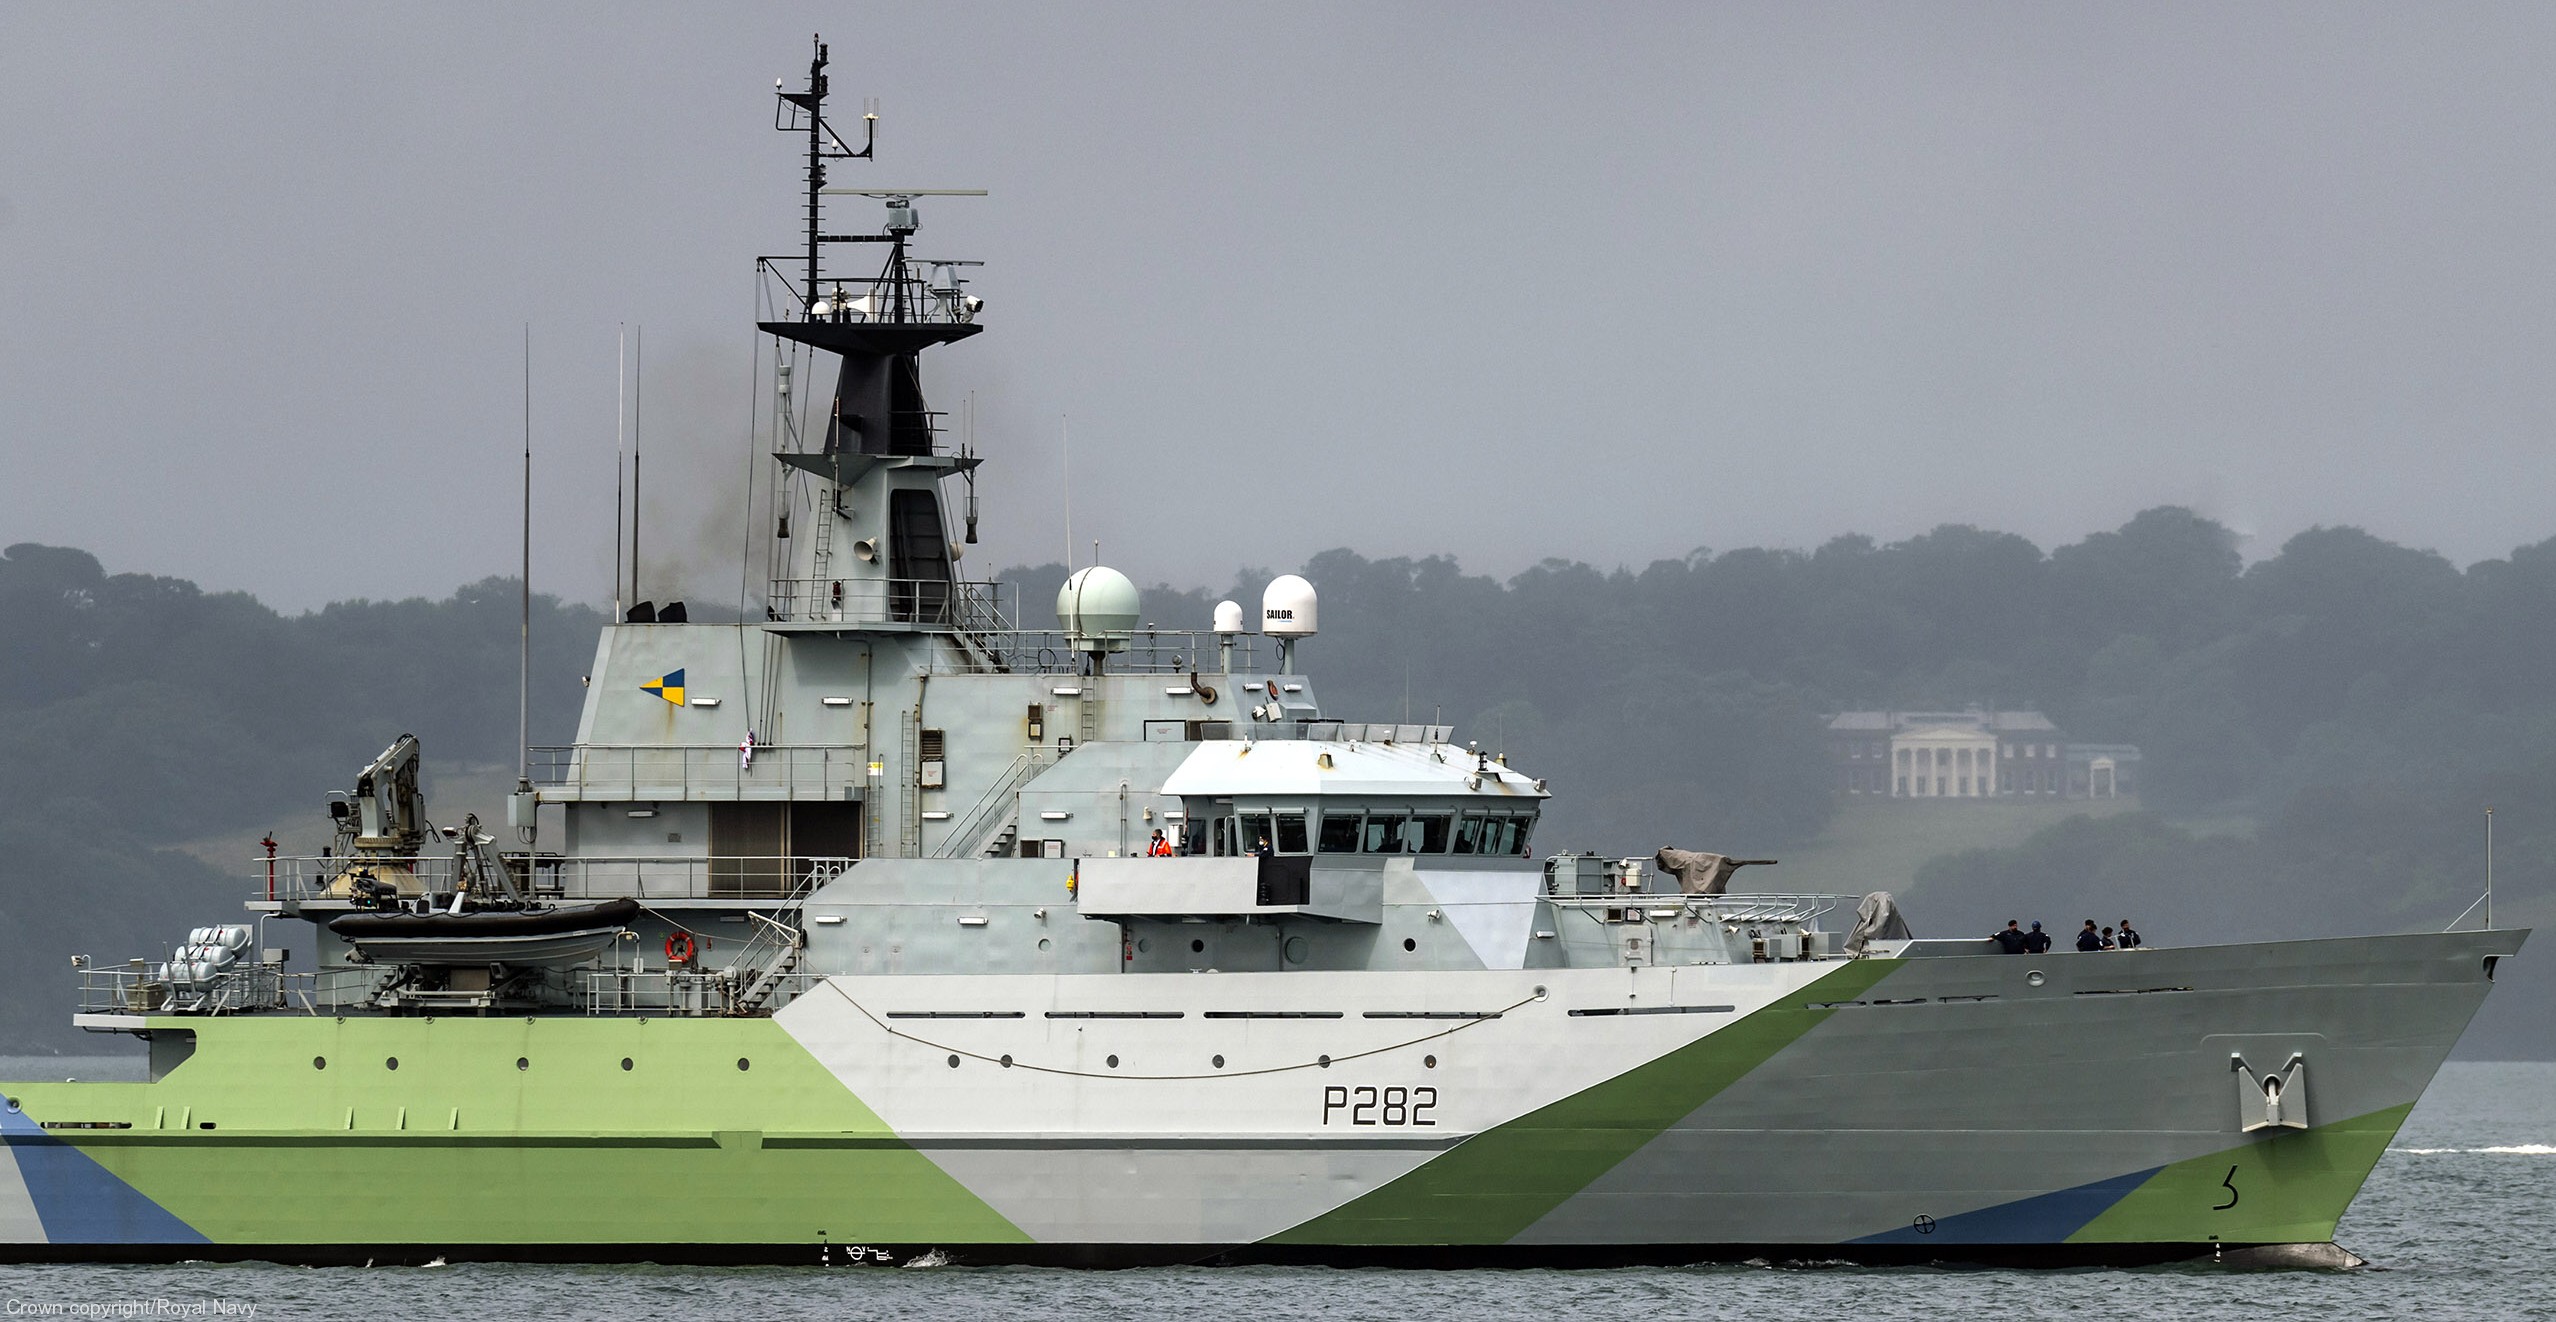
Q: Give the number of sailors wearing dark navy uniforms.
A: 7